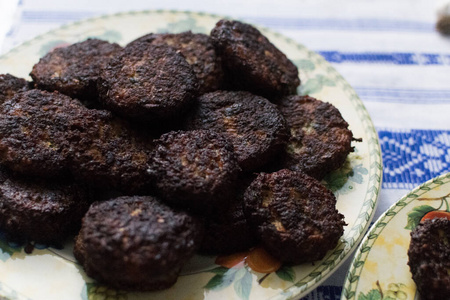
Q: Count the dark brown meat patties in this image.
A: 15